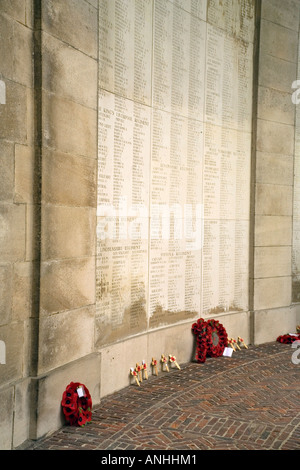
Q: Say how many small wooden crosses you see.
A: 9